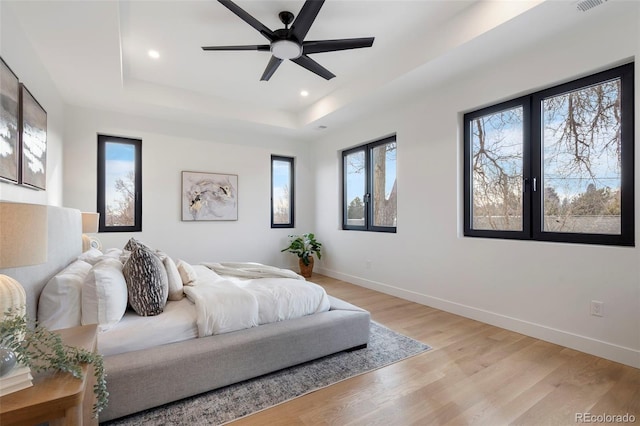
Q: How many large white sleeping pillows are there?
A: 4